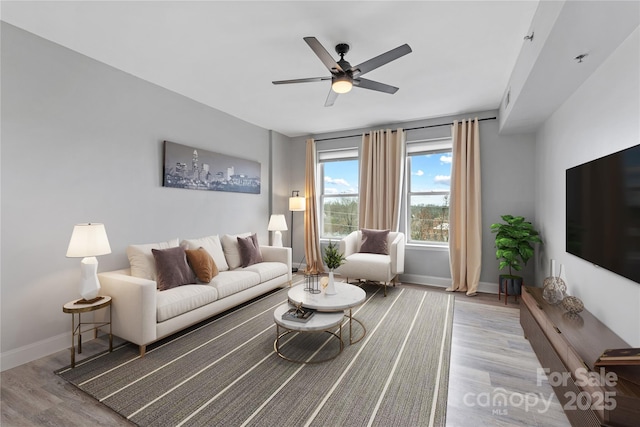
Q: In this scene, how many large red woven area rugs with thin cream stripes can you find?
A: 0